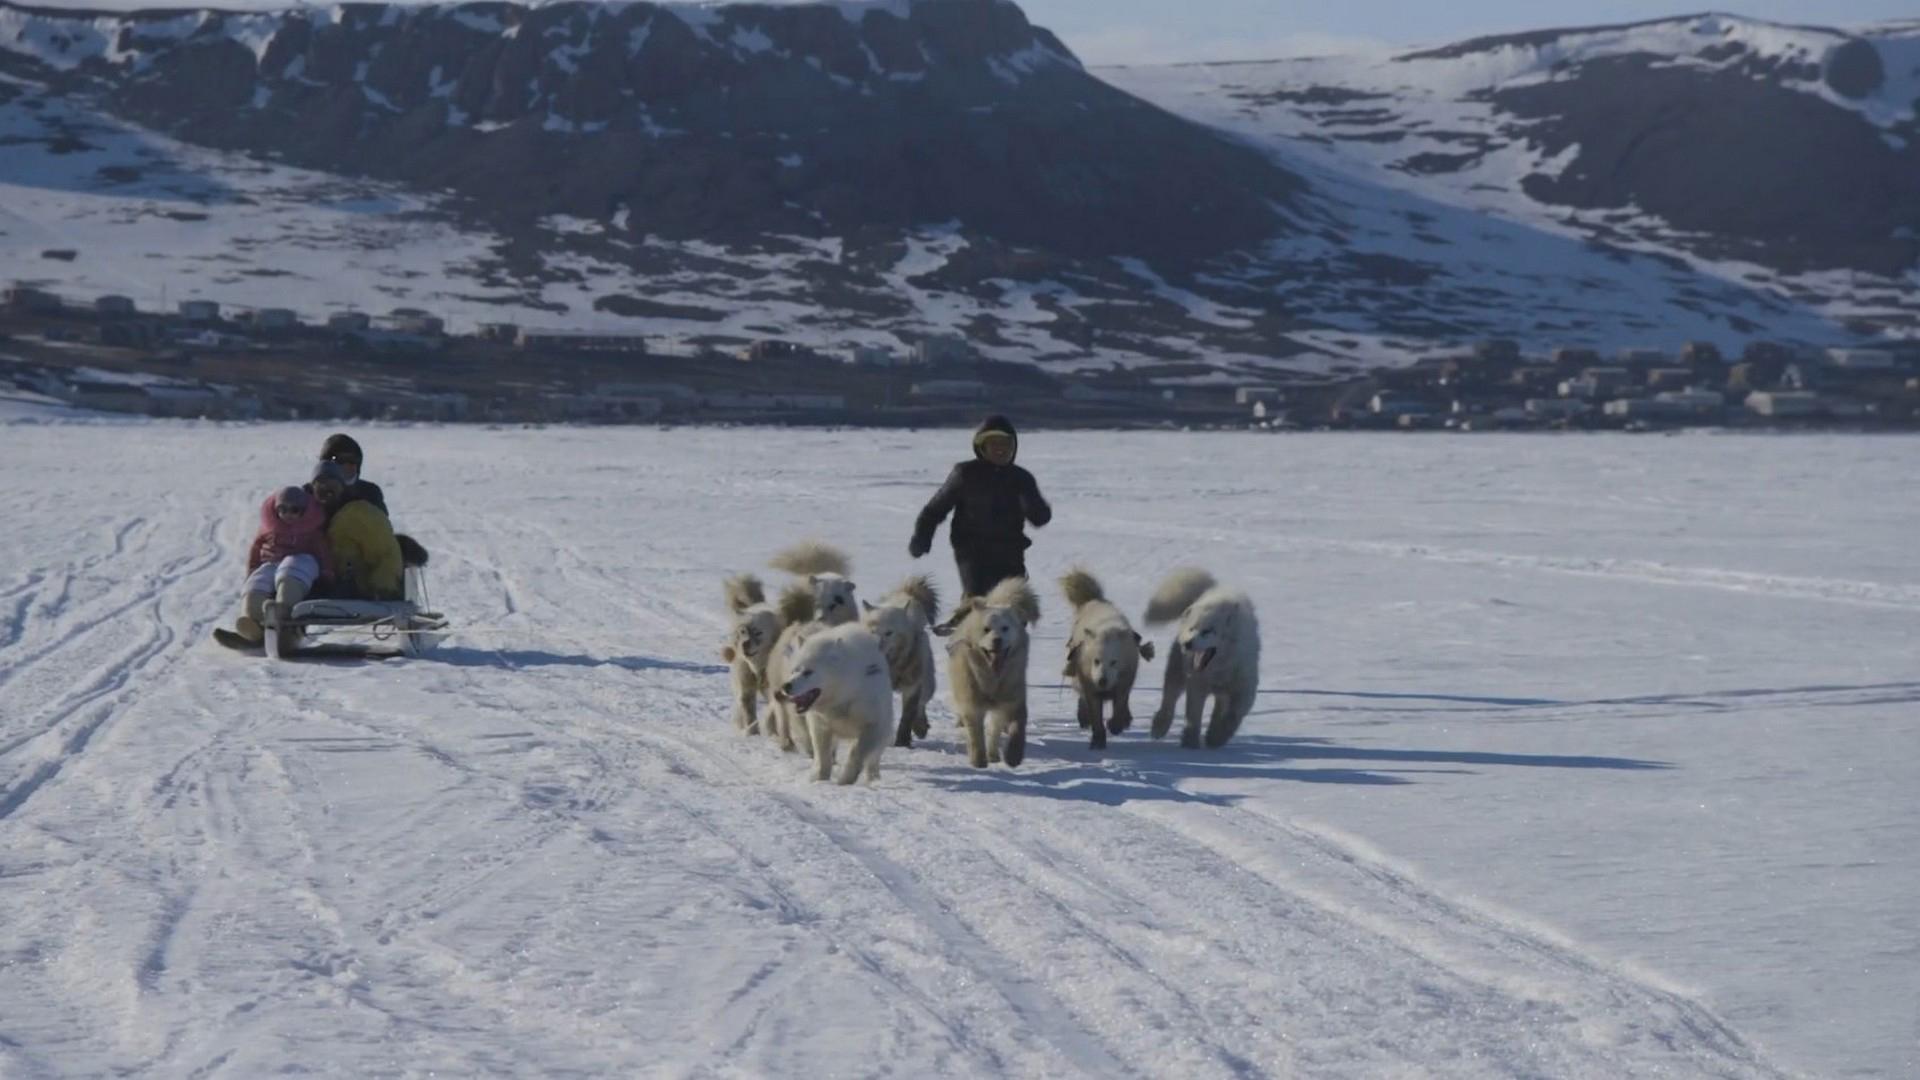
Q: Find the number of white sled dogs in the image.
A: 8